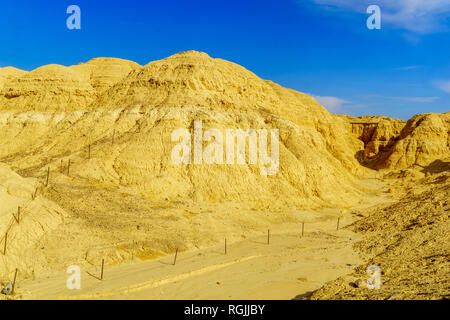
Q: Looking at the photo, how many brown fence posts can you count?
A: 15